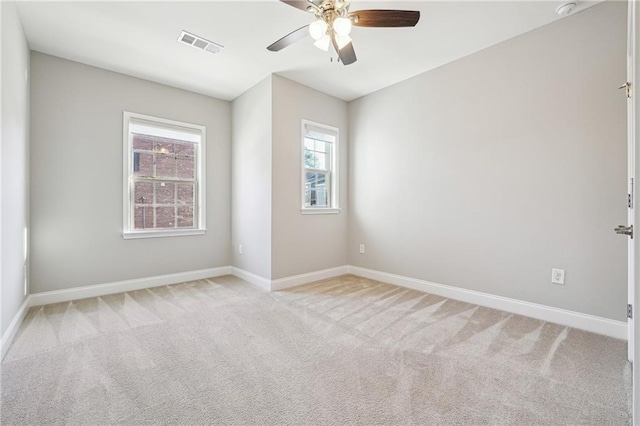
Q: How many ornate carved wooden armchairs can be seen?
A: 0